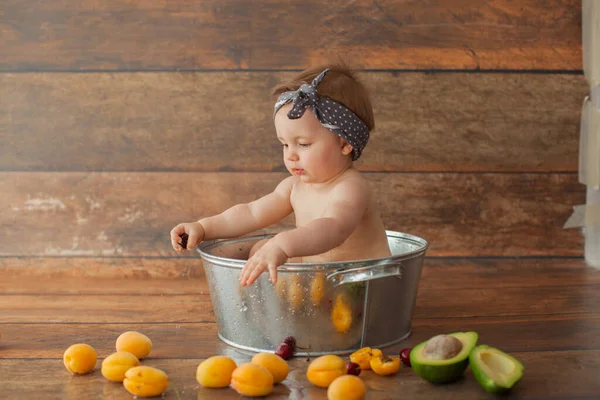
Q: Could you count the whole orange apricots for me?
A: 9